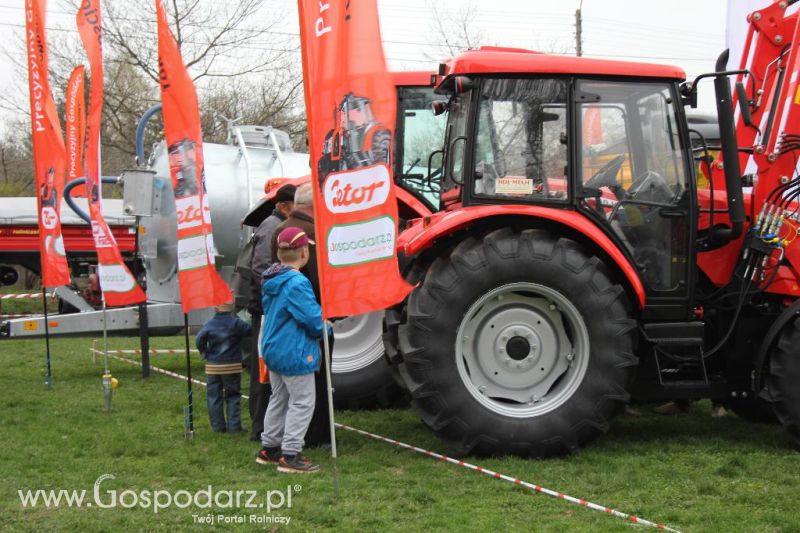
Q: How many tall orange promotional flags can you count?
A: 5